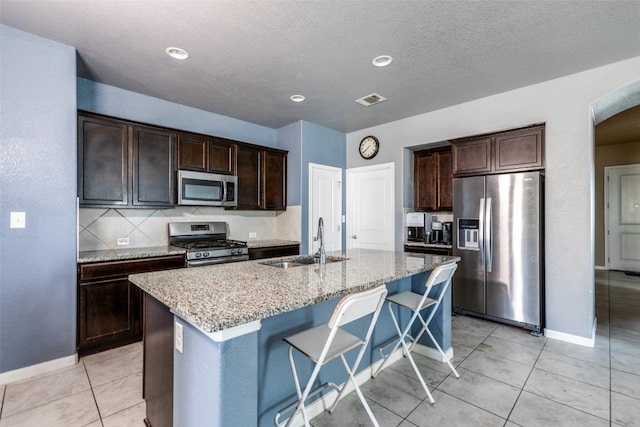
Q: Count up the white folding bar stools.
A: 2